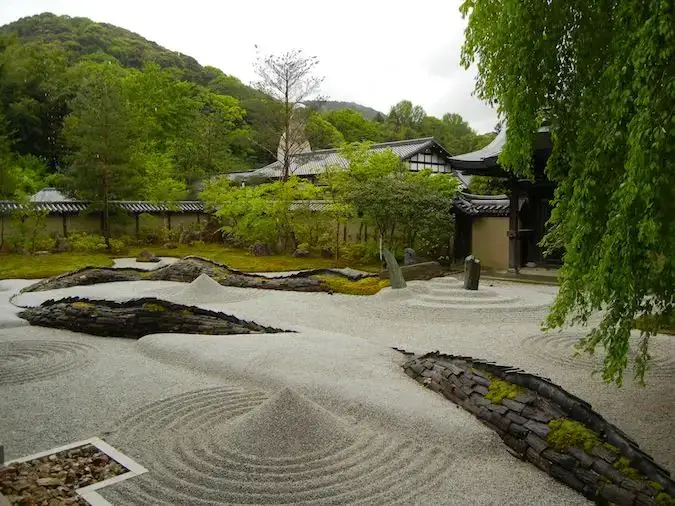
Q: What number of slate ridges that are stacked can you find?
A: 3